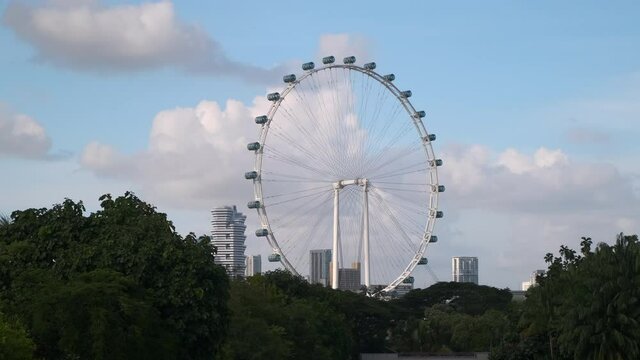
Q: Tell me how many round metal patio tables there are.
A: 0